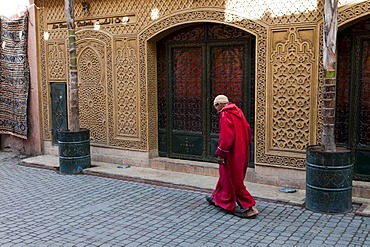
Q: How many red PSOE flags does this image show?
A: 0